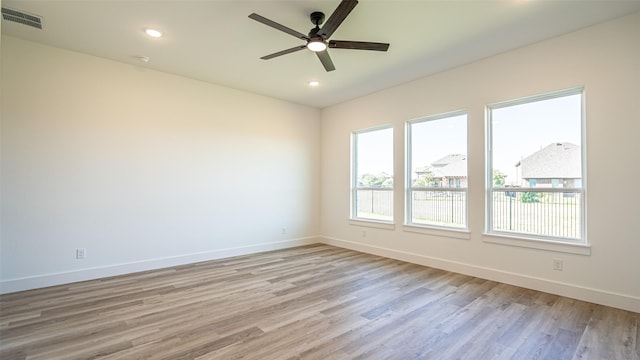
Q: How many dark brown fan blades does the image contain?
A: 5